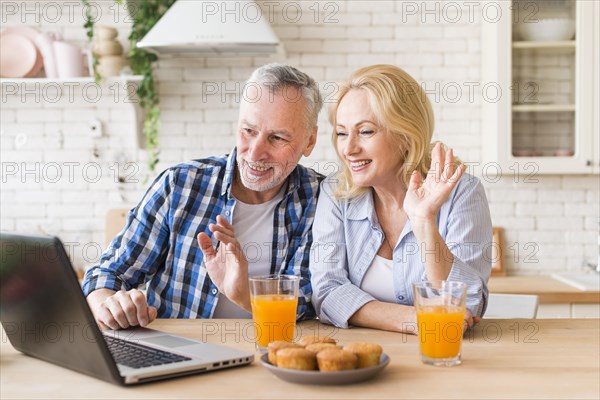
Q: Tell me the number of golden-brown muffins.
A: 6